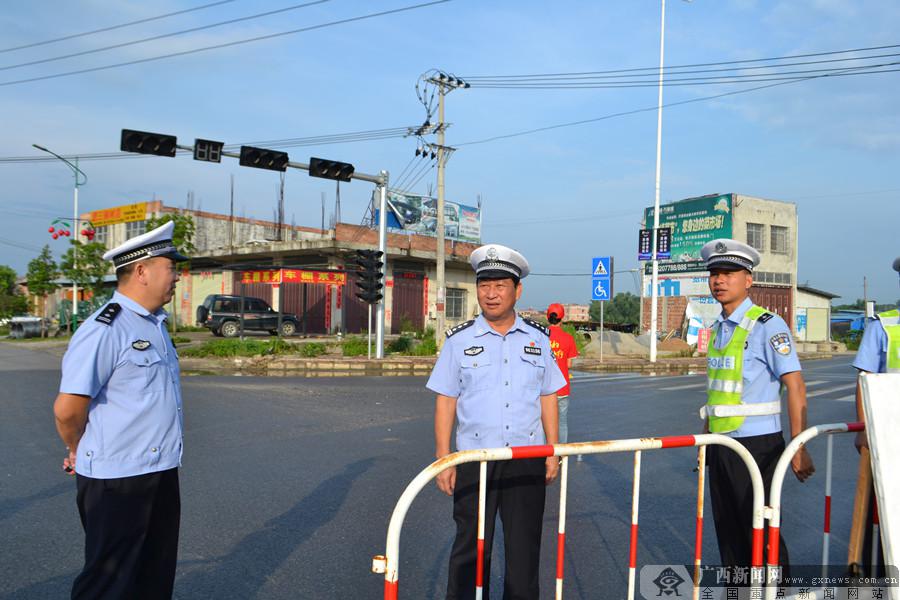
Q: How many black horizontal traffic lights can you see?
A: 3